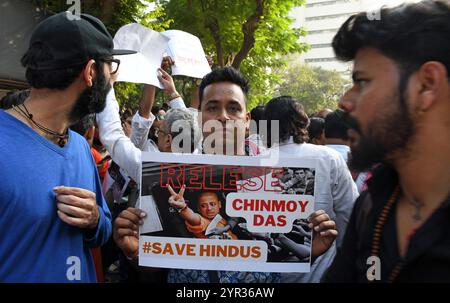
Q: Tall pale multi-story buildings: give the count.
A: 1